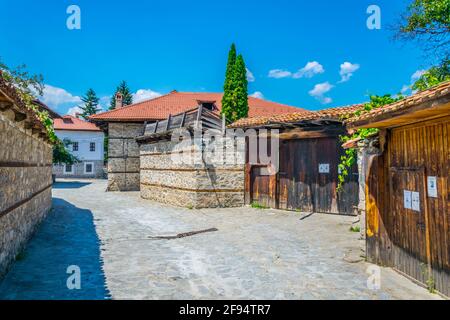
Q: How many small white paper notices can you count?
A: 4